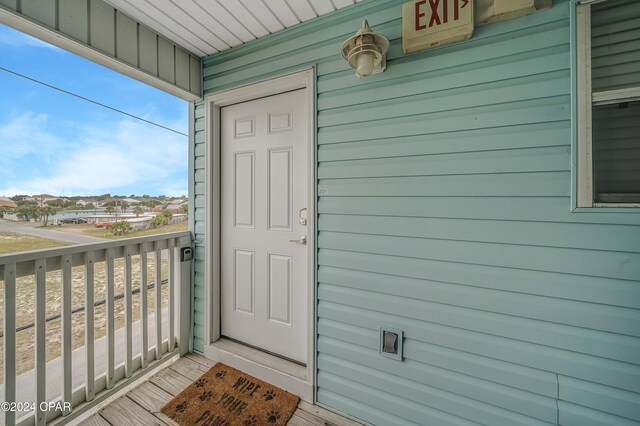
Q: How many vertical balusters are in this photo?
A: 9